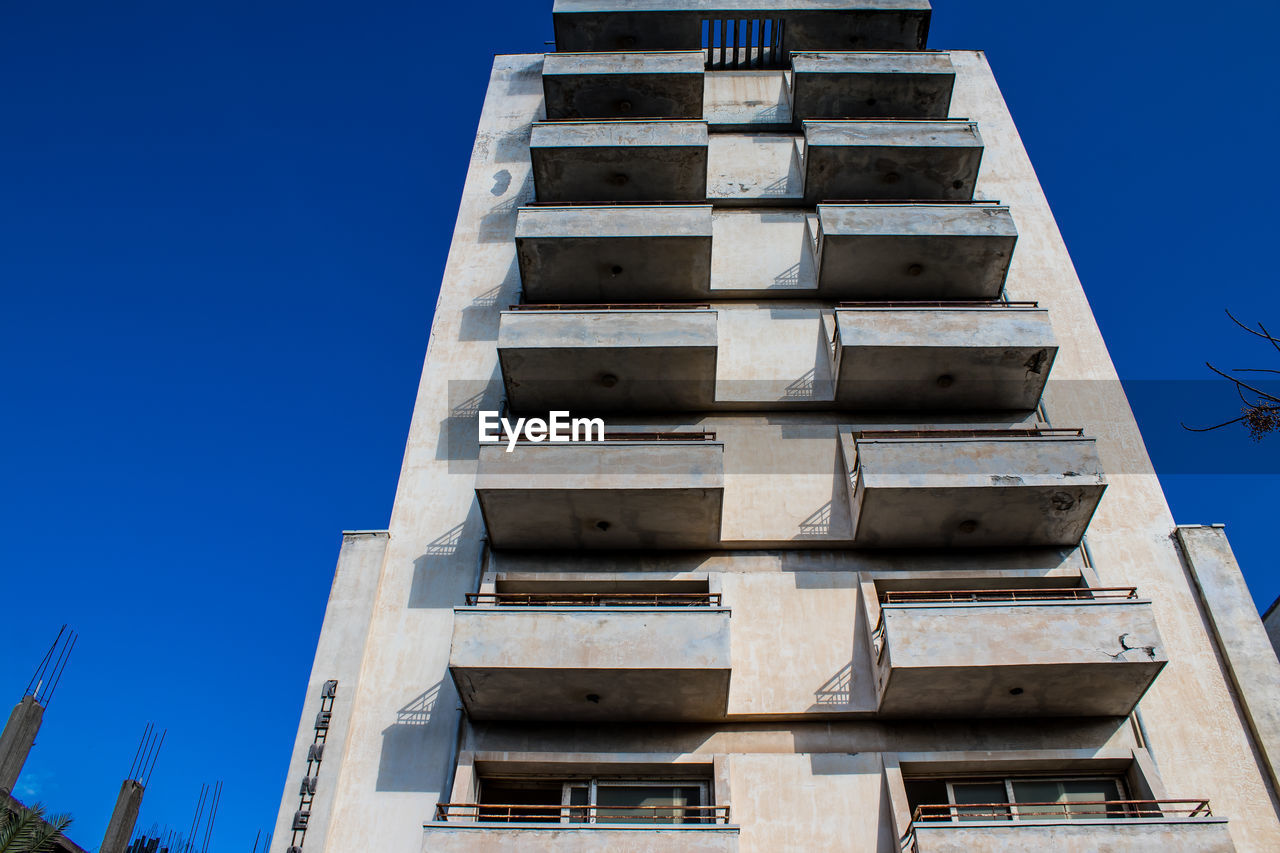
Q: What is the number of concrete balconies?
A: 14